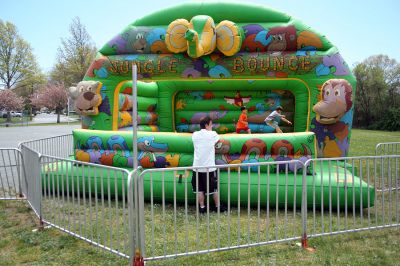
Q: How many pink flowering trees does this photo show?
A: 2